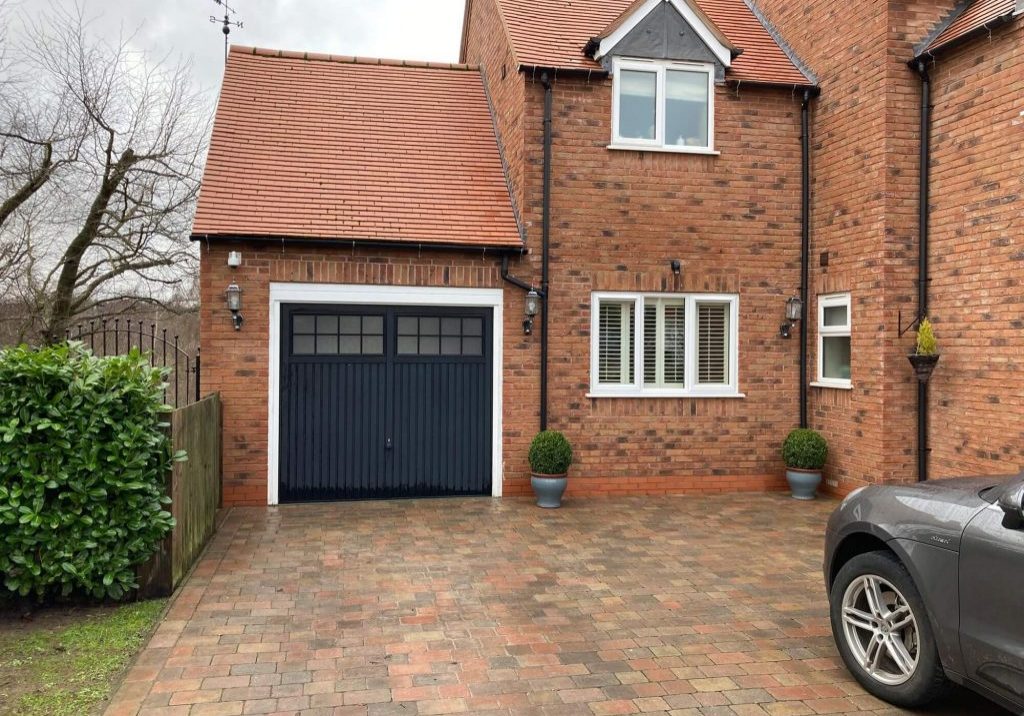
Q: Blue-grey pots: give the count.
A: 2